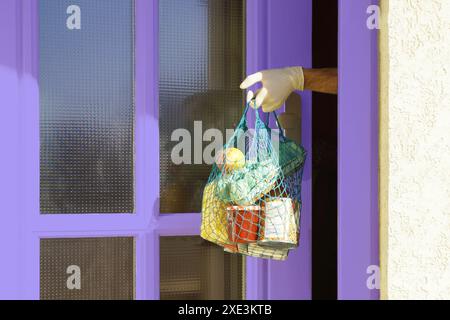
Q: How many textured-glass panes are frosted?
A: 4